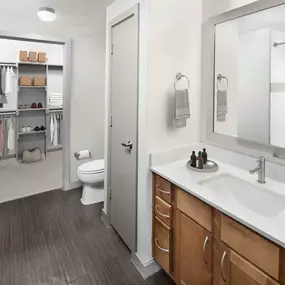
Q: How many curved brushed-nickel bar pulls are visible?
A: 5